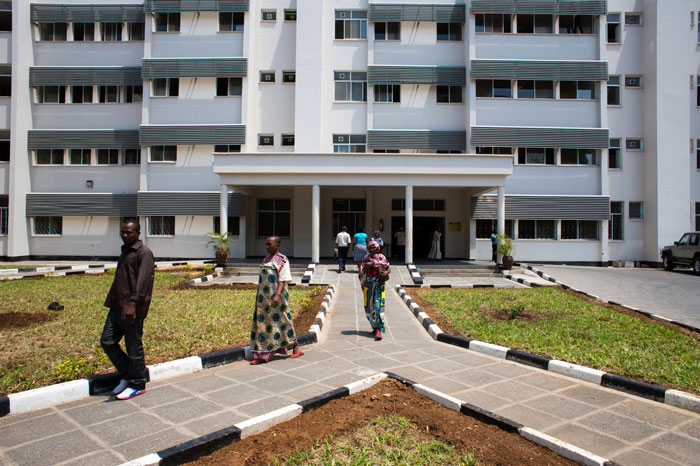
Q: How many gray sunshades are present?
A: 15